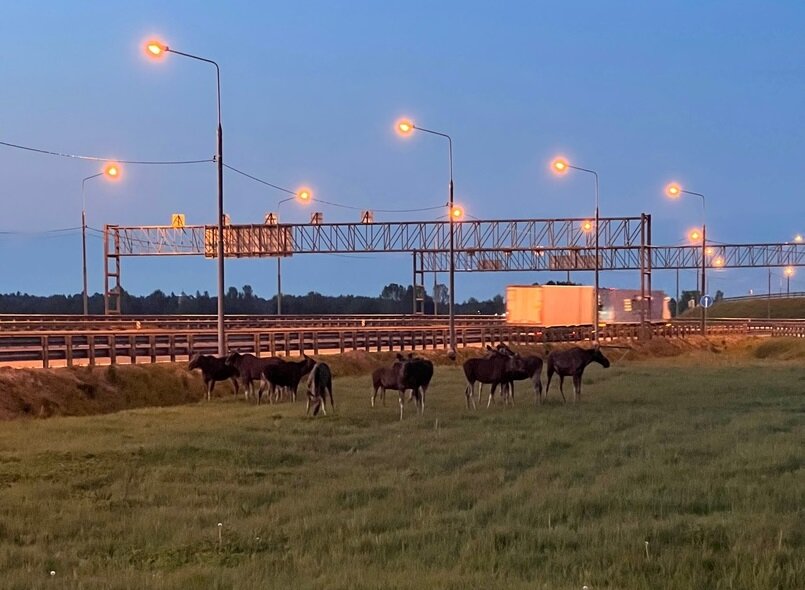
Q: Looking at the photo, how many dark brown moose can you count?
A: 9